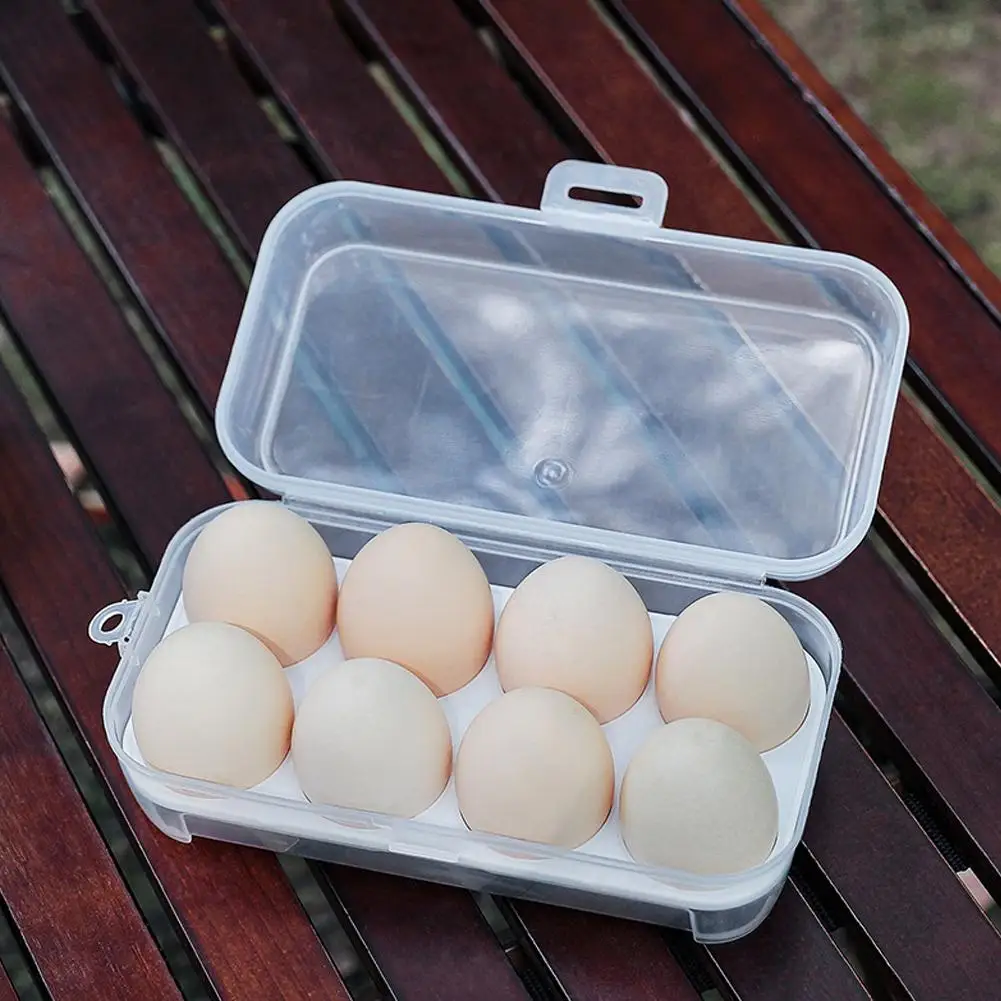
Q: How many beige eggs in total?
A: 8